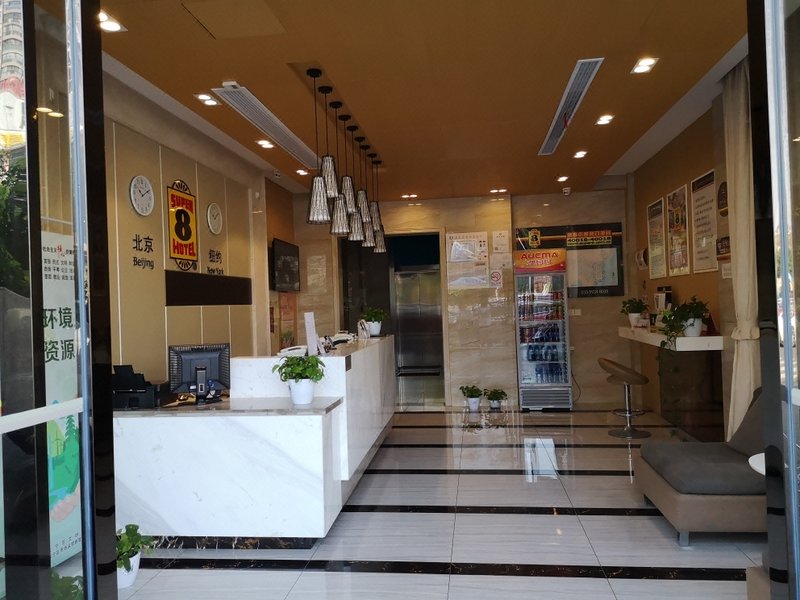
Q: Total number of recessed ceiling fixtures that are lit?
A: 10